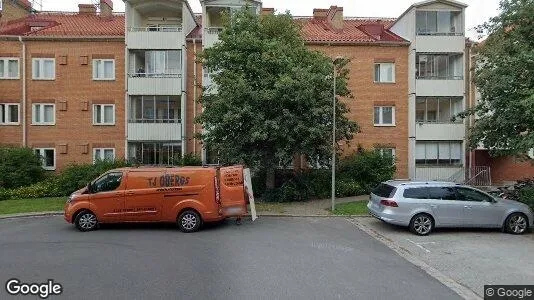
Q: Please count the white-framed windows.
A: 11